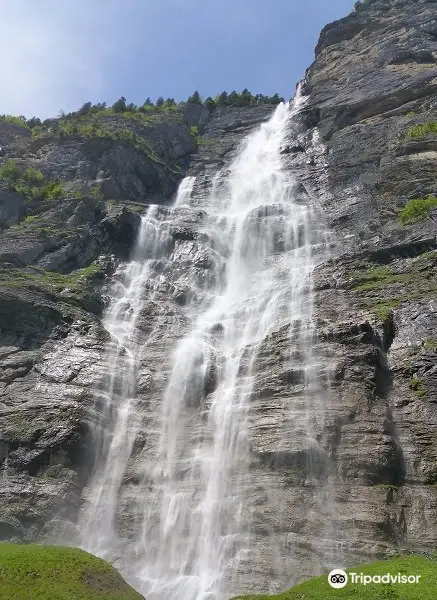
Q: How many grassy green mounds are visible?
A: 2